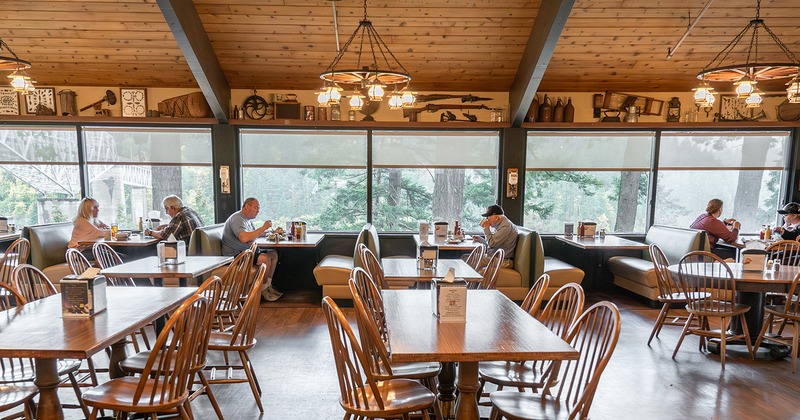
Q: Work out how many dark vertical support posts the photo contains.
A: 2